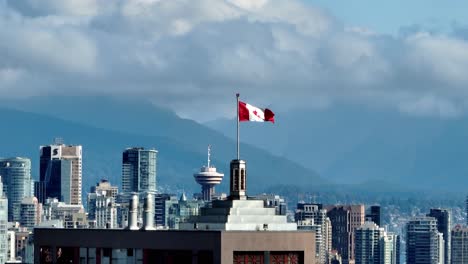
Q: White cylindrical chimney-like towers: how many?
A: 2